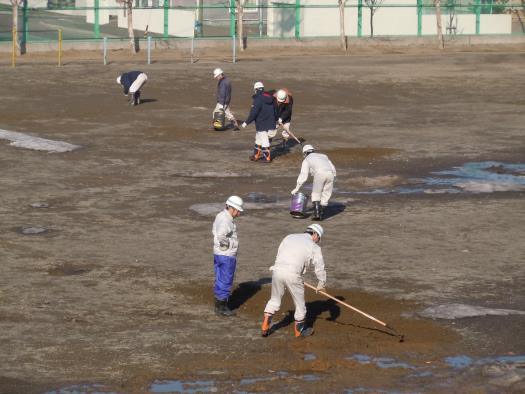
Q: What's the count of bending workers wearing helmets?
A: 4